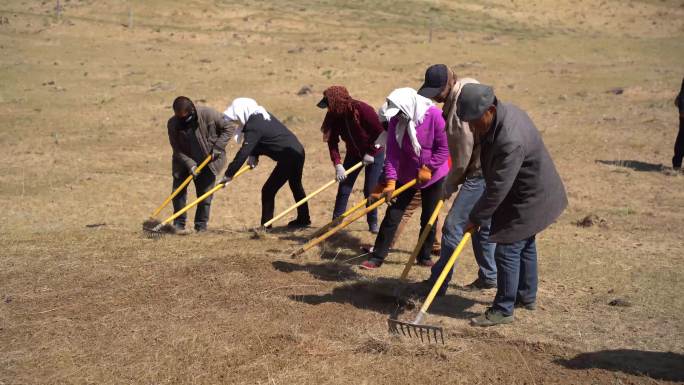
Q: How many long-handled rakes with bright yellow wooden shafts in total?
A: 7